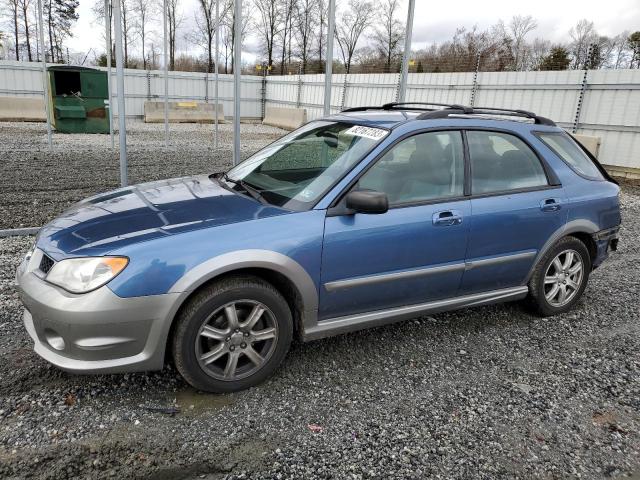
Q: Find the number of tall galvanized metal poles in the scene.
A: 8